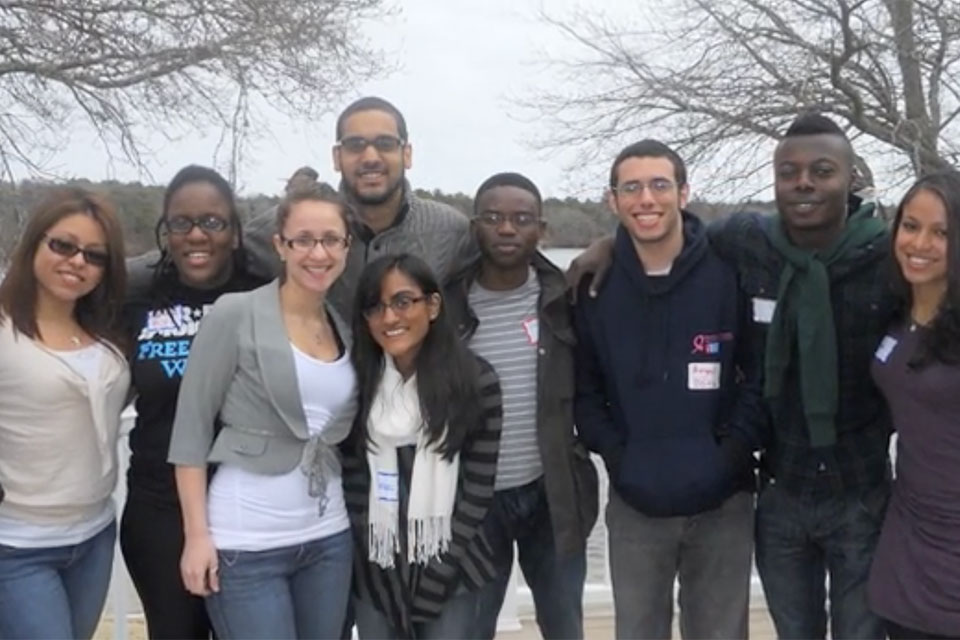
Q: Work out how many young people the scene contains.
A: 9